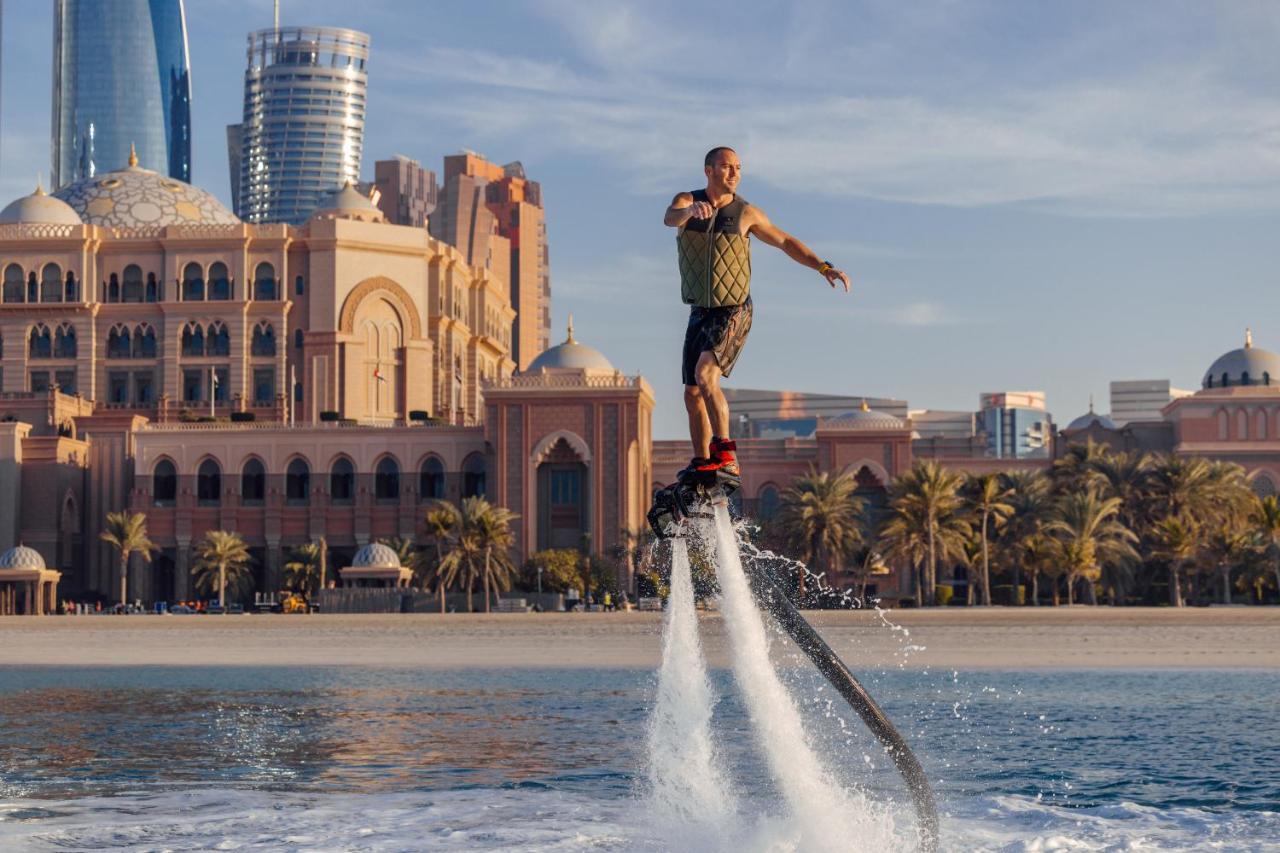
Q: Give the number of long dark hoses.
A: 1